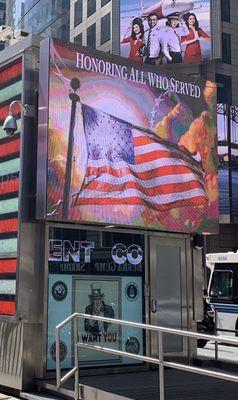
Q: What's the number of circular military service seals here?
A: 4